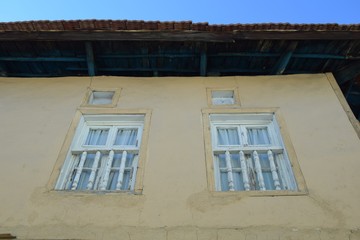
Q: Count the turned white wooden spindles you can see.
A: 8